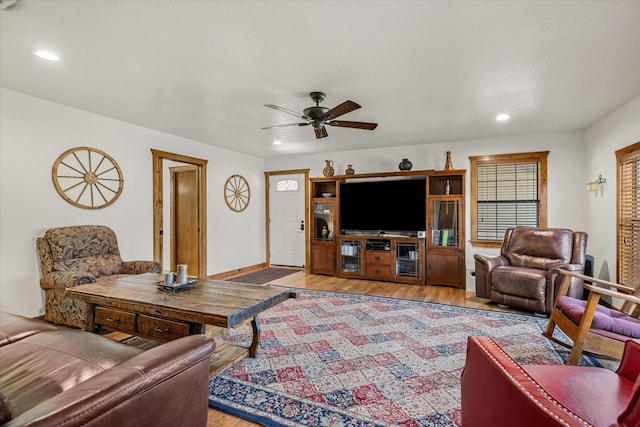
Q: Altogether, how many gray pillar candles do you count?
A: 2